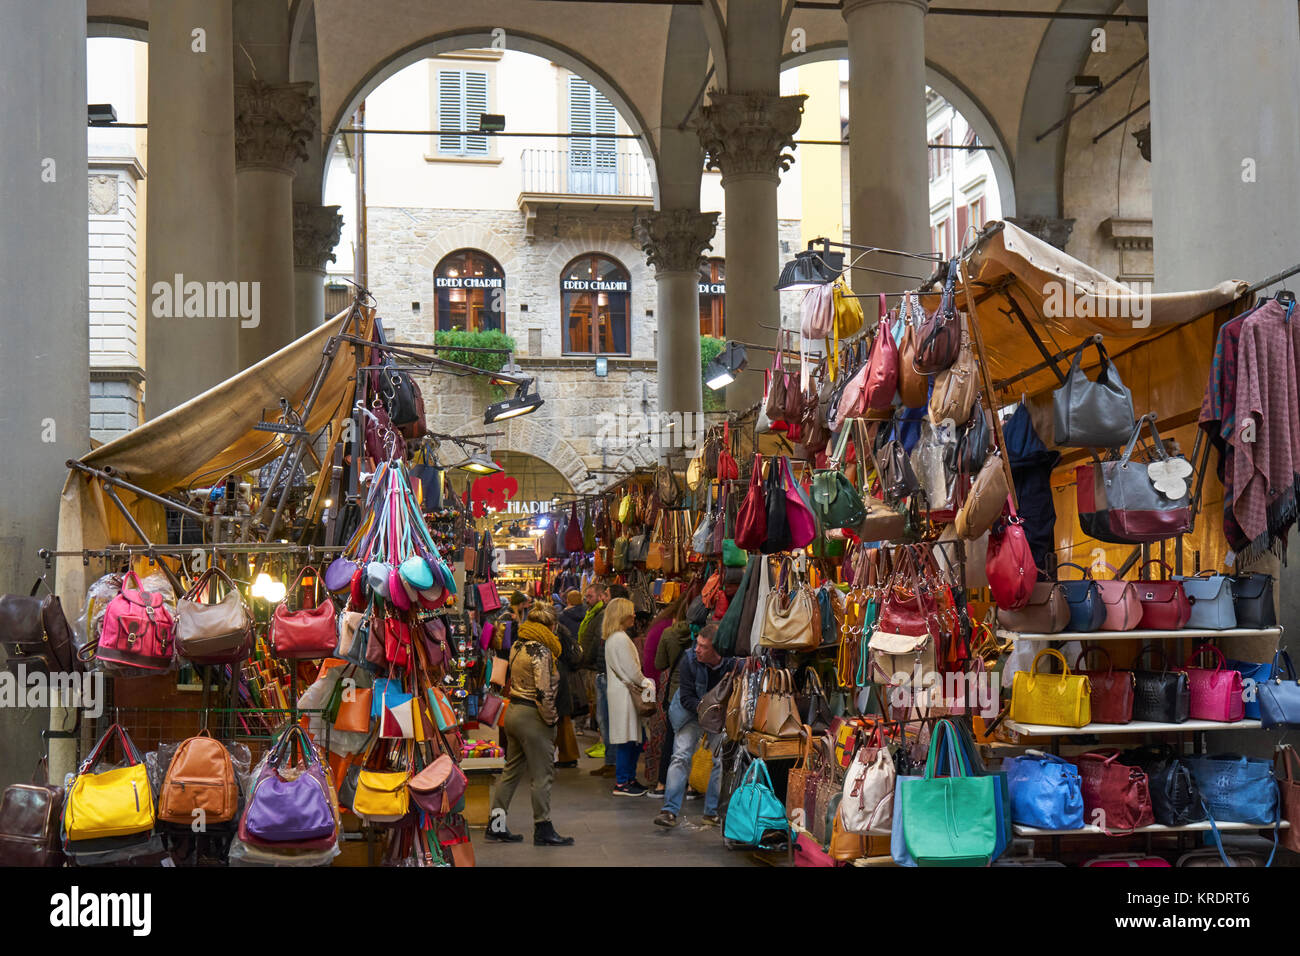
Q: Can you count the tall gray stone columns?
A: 8